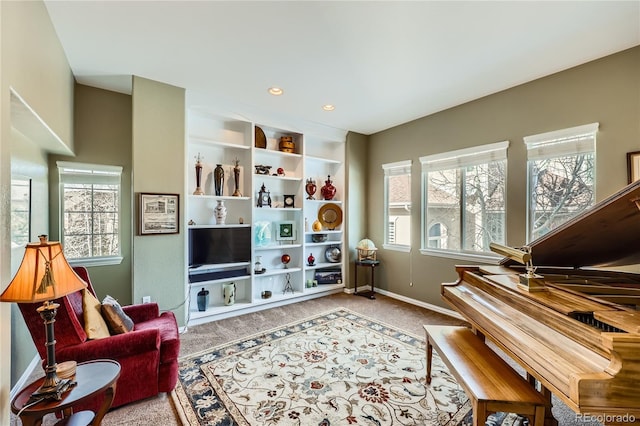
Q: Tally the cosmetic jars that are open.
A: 0